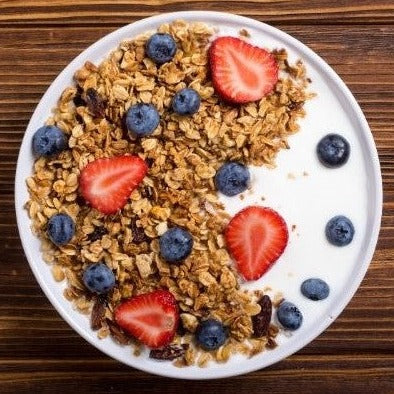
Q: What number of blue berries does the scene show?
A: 13